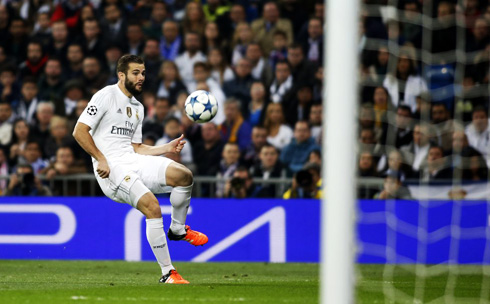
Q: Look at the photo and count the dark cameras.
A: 3